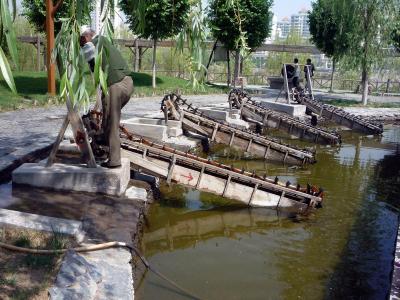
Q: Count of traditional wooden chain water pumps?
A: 4